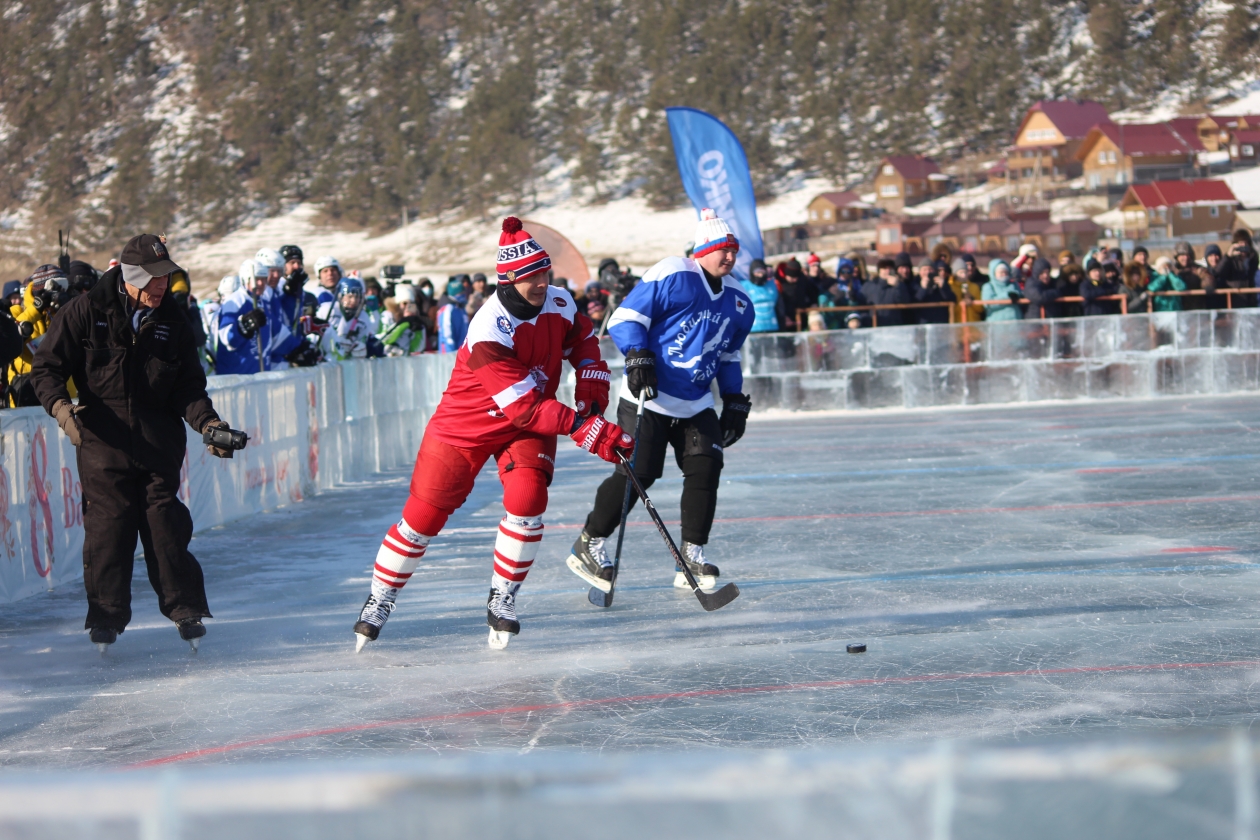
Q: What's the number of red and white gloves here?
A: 2